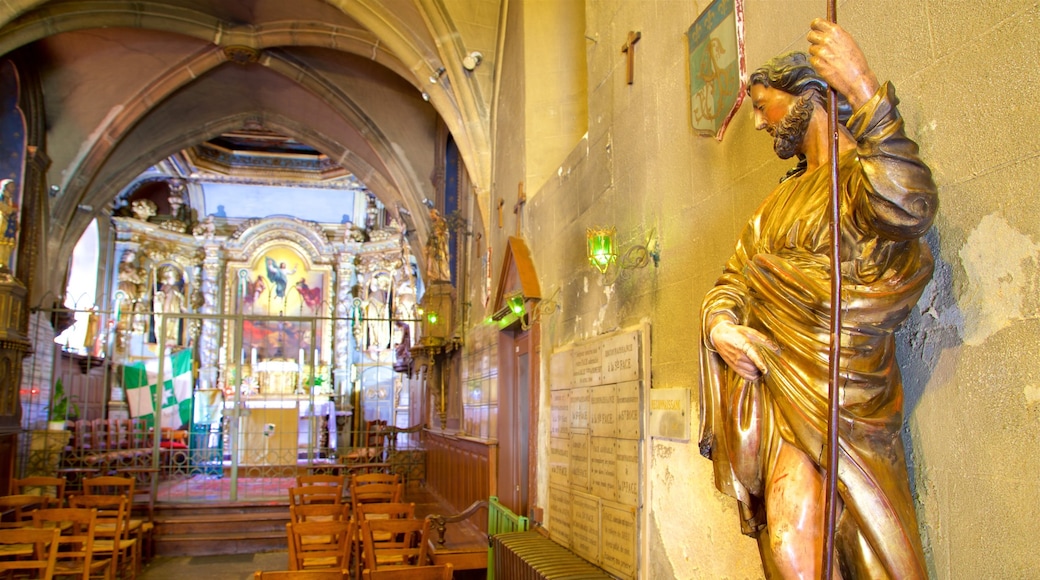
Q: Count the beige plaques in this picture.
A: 15